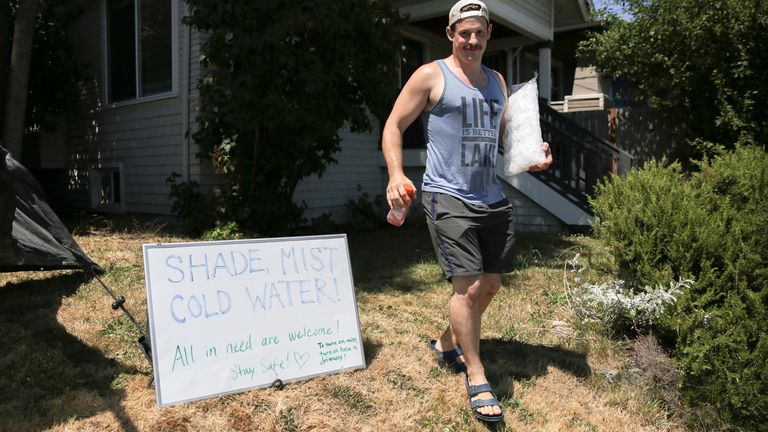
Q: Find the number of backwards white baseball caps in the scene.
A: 1